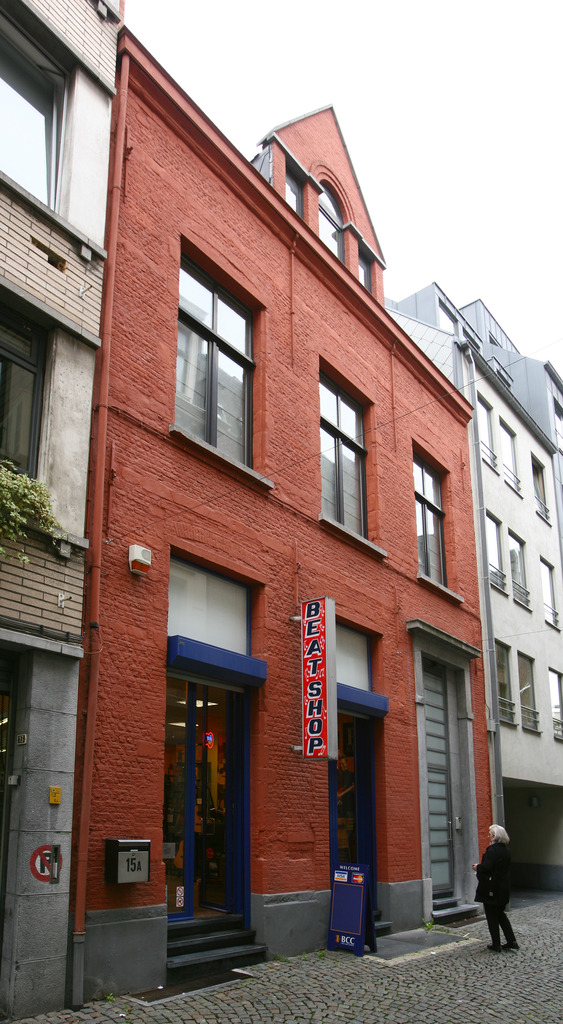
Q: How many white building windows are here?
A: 9